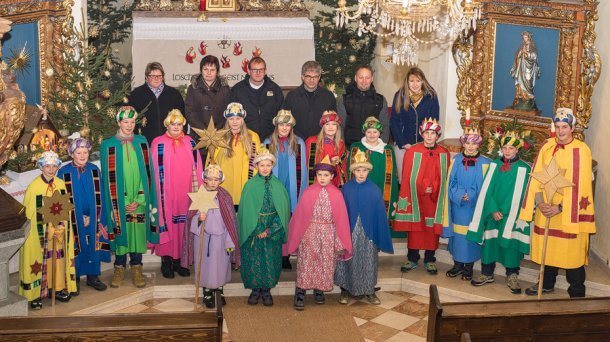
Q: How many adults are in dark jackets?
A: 6